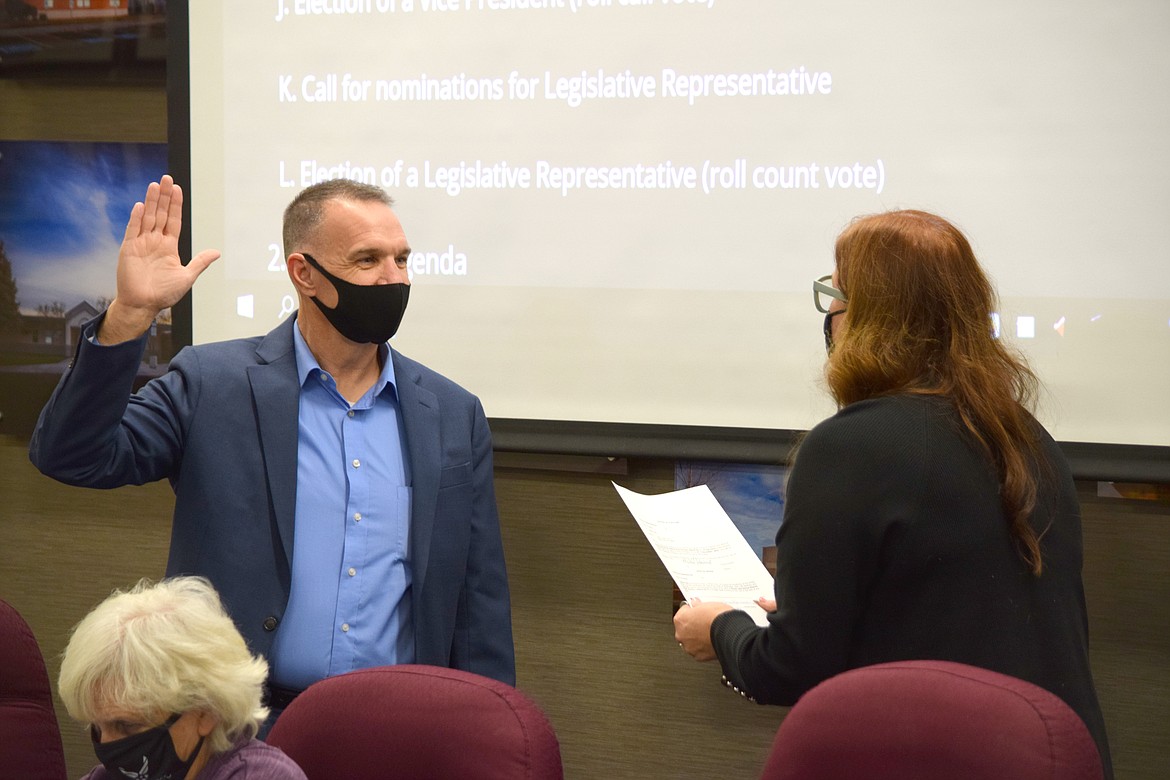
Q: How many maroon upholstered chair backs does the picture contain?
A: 3